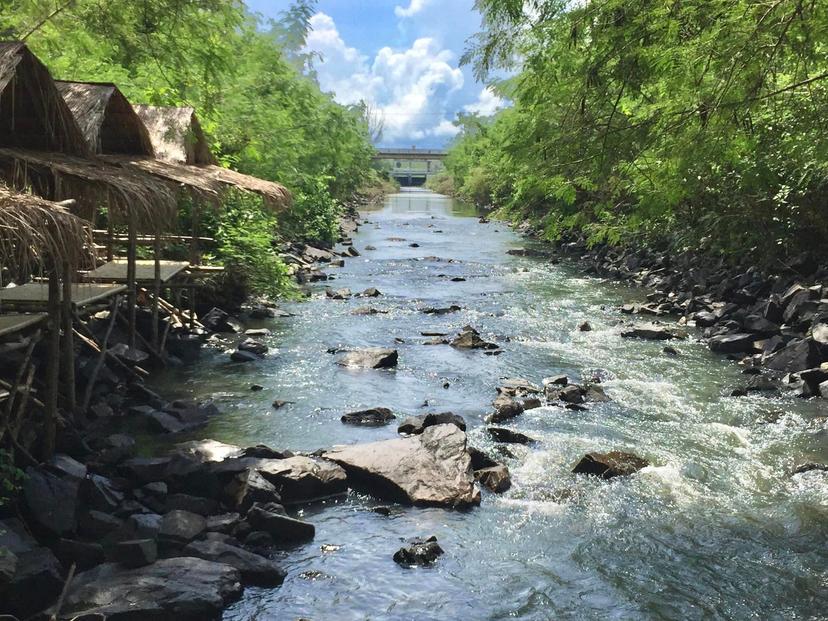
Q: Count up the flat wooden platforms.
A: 3